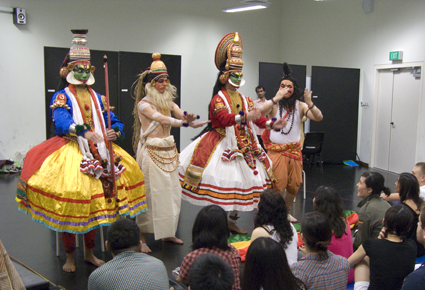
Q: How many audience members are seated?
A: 12